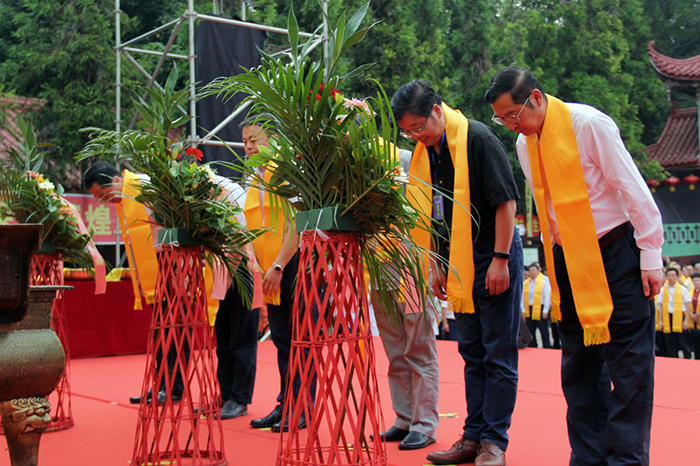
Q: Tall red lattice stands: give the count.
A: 3